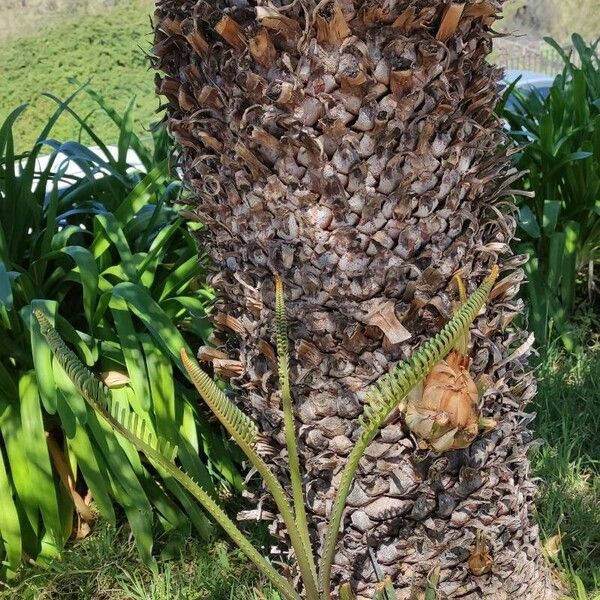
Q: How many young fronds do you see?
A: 4